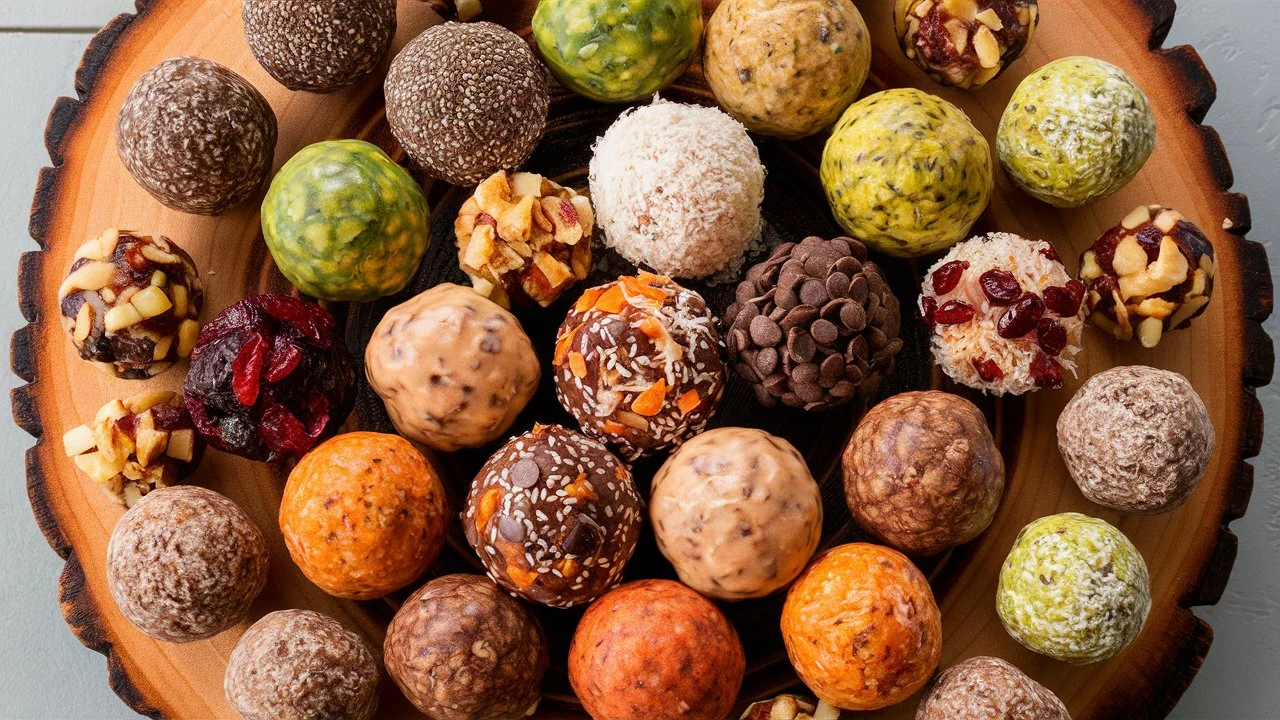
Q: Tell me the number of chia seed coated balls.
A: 3